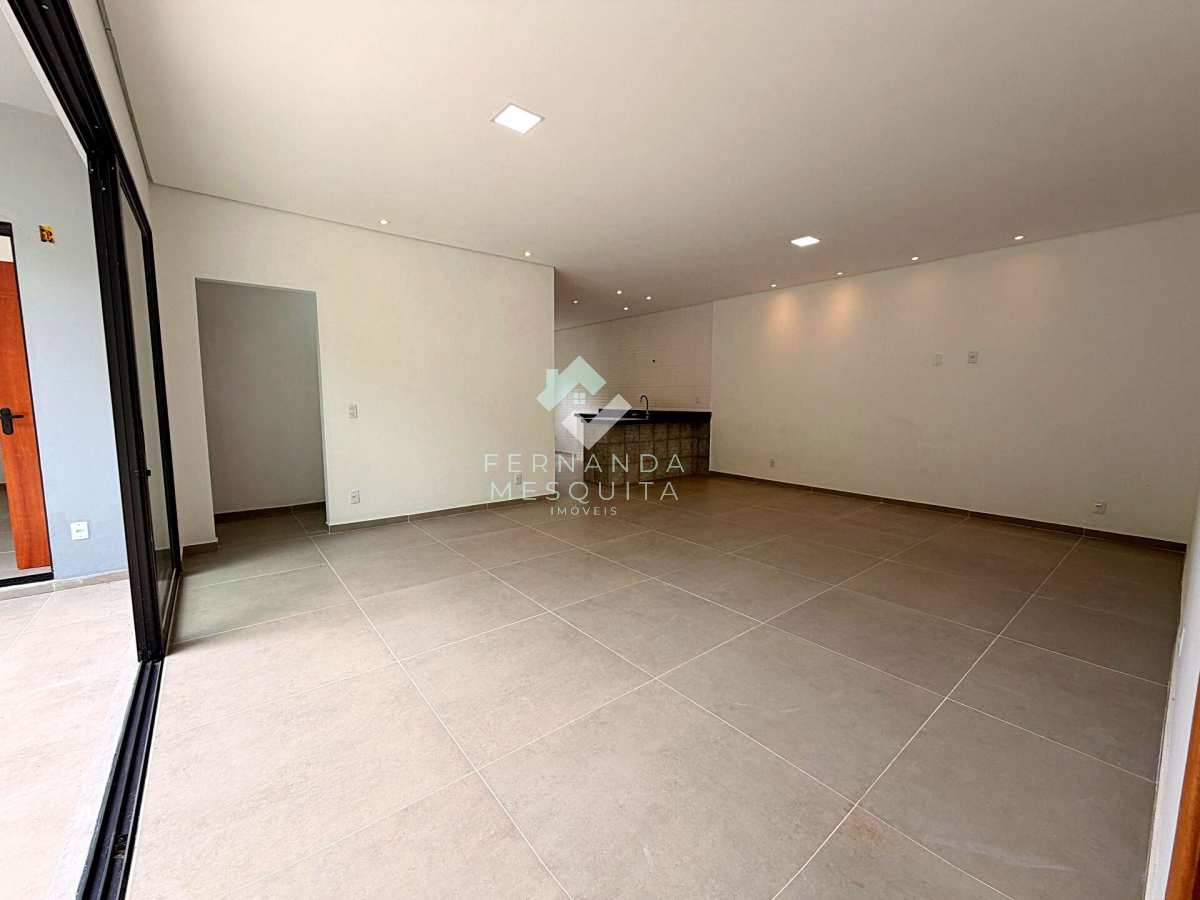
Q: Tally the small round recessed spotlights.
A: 10